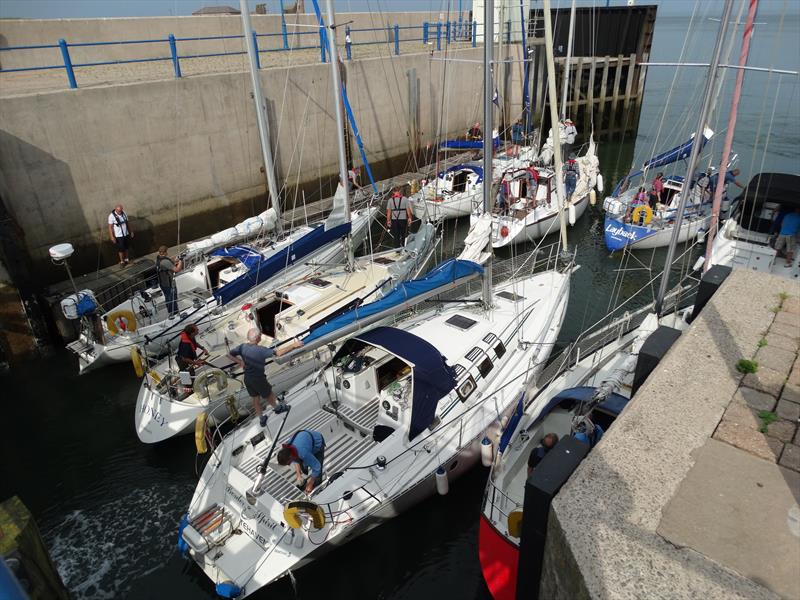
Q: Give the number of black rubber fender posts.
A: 3